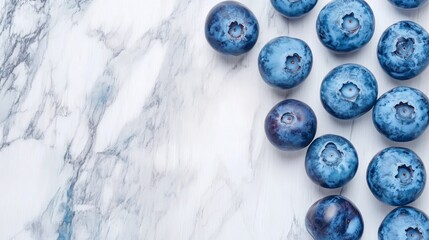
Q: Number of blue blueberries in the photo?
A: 13